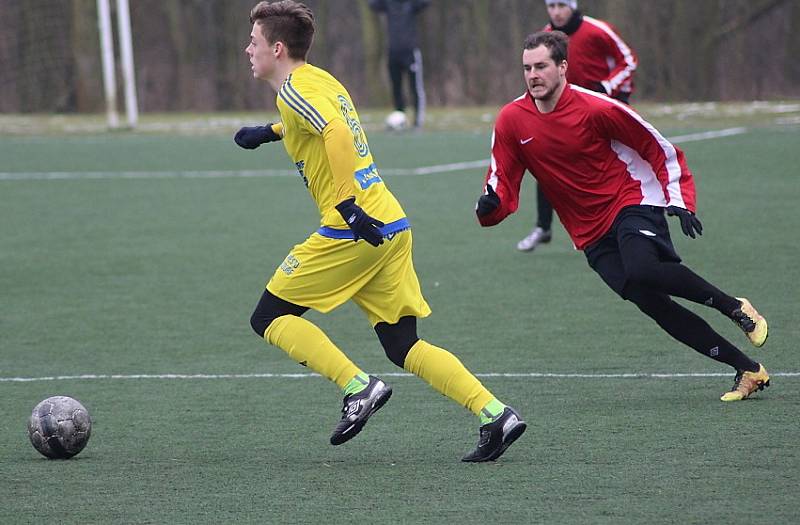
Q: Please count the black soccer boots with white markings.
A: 2